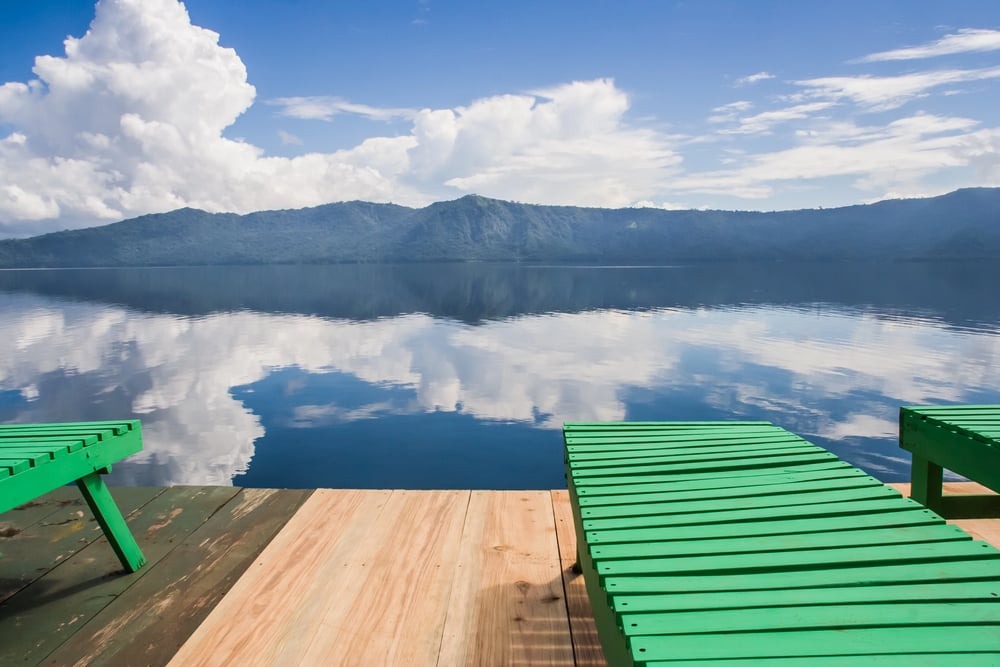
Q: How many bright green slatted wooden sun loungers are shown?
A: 3